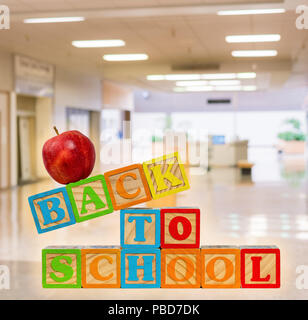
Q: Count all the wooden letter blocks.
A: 12